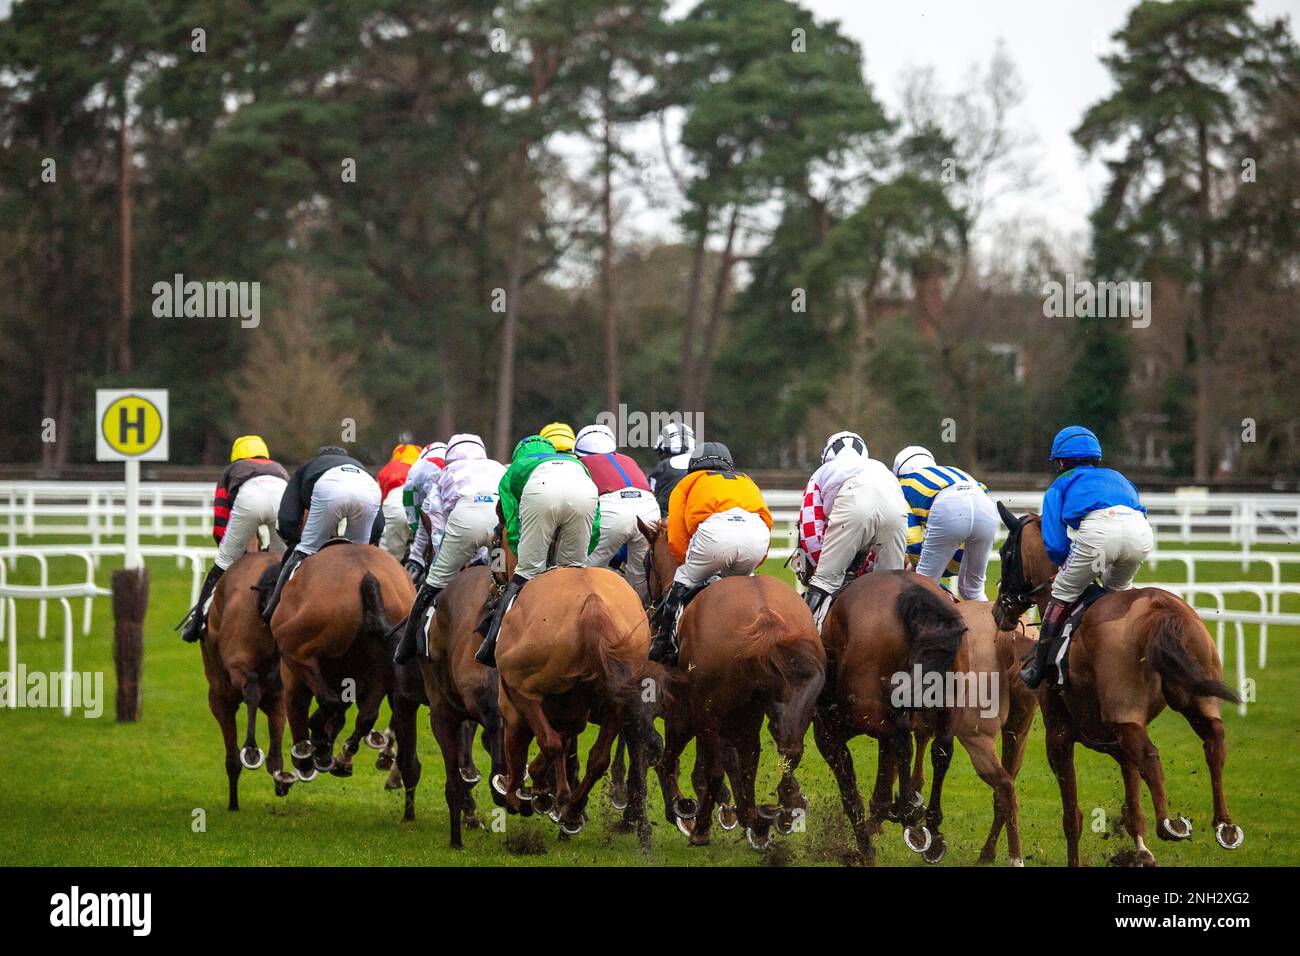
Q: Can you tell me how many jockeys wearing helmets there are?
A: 13